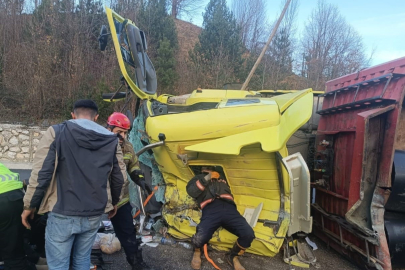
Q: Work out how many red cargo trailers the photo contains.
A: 1